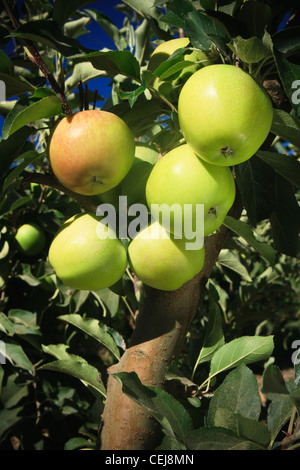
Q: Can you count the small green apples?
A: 1